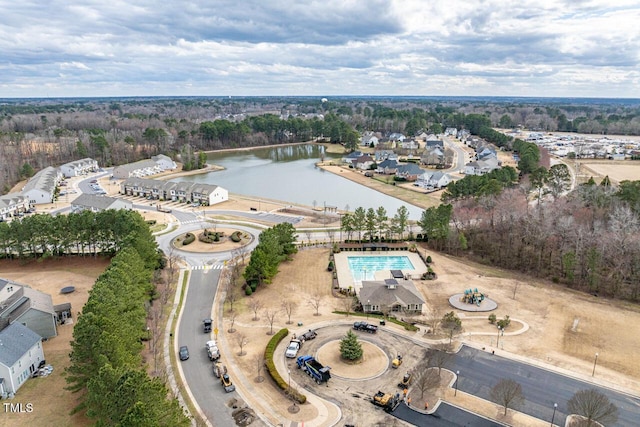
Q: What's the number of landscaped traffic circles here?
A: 2